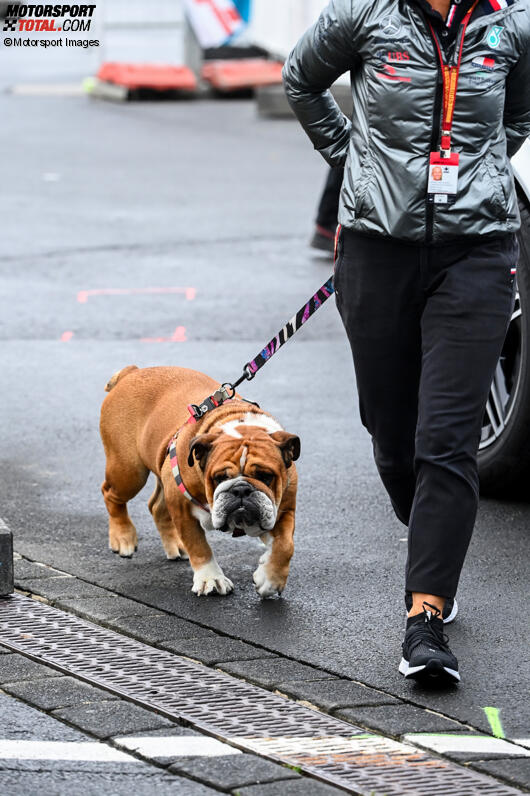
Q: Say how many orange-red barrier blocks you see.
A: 2